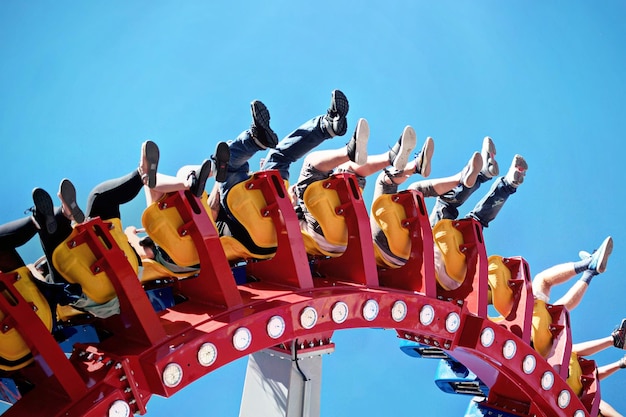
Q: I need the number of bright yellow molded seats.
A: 10